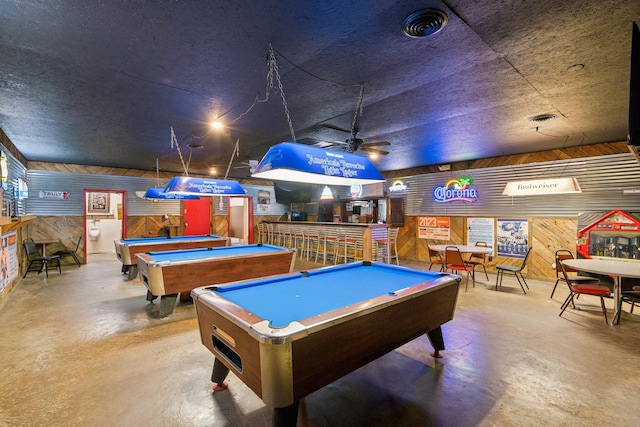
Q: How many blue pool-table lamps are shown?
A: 3